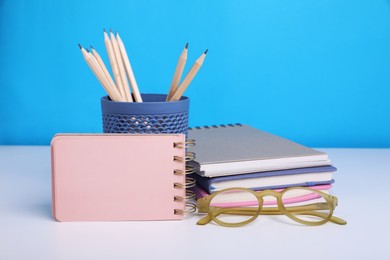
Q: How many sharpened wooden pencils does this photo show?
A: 8